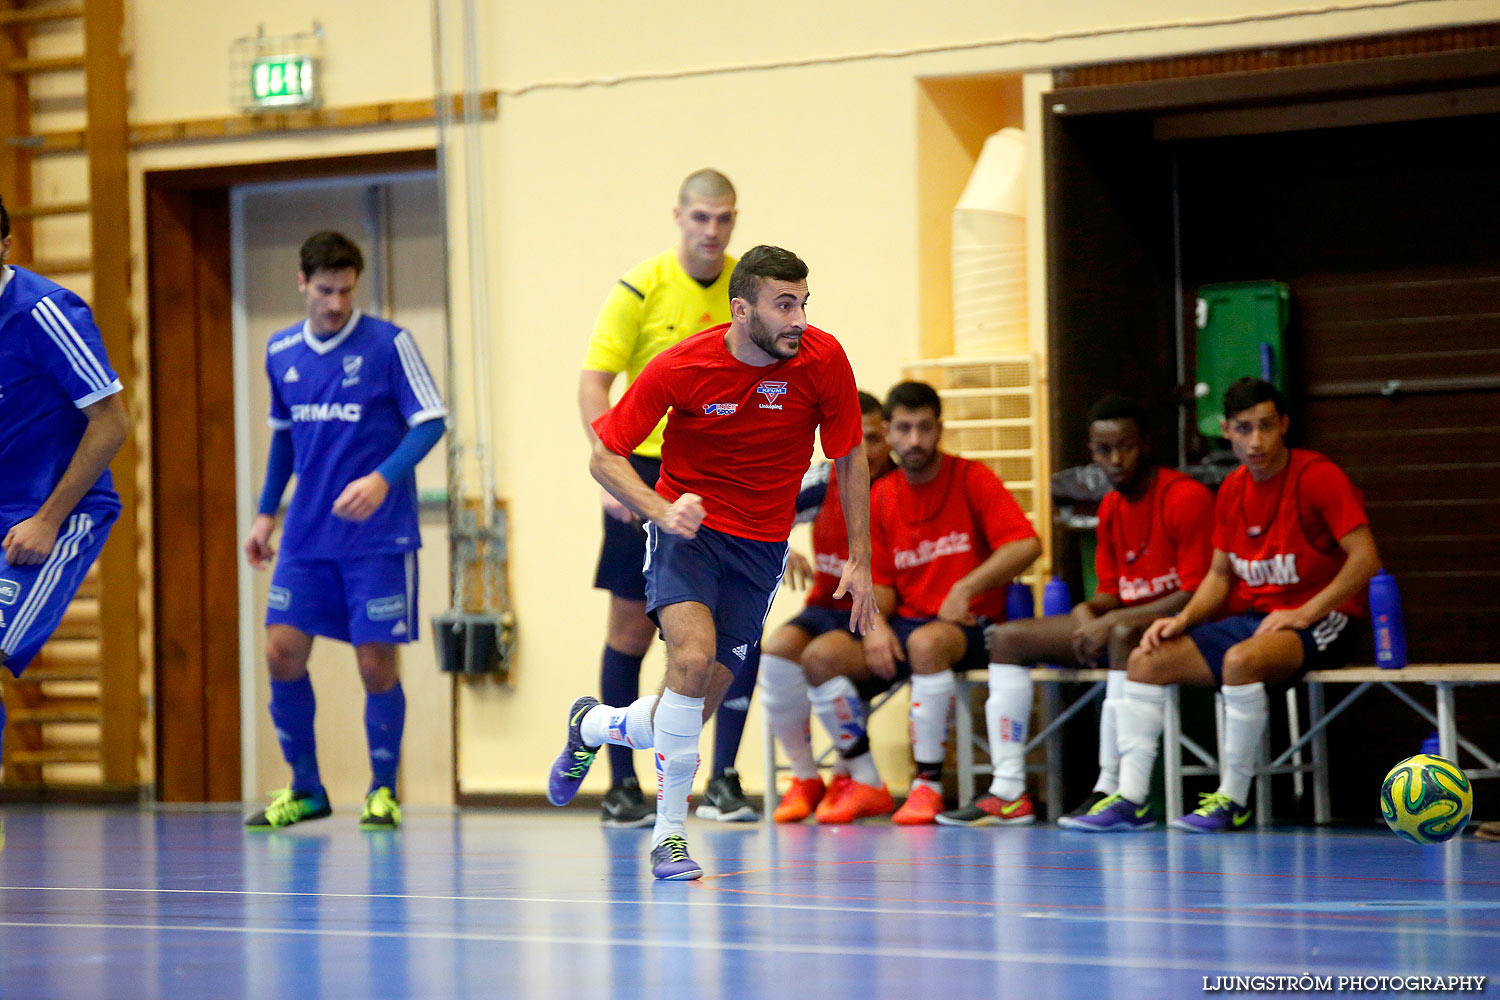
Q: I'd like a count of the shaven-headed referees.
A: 1